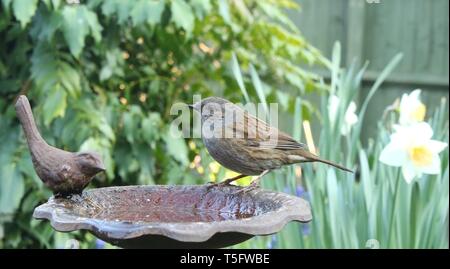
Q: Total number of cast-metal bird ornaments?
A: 1